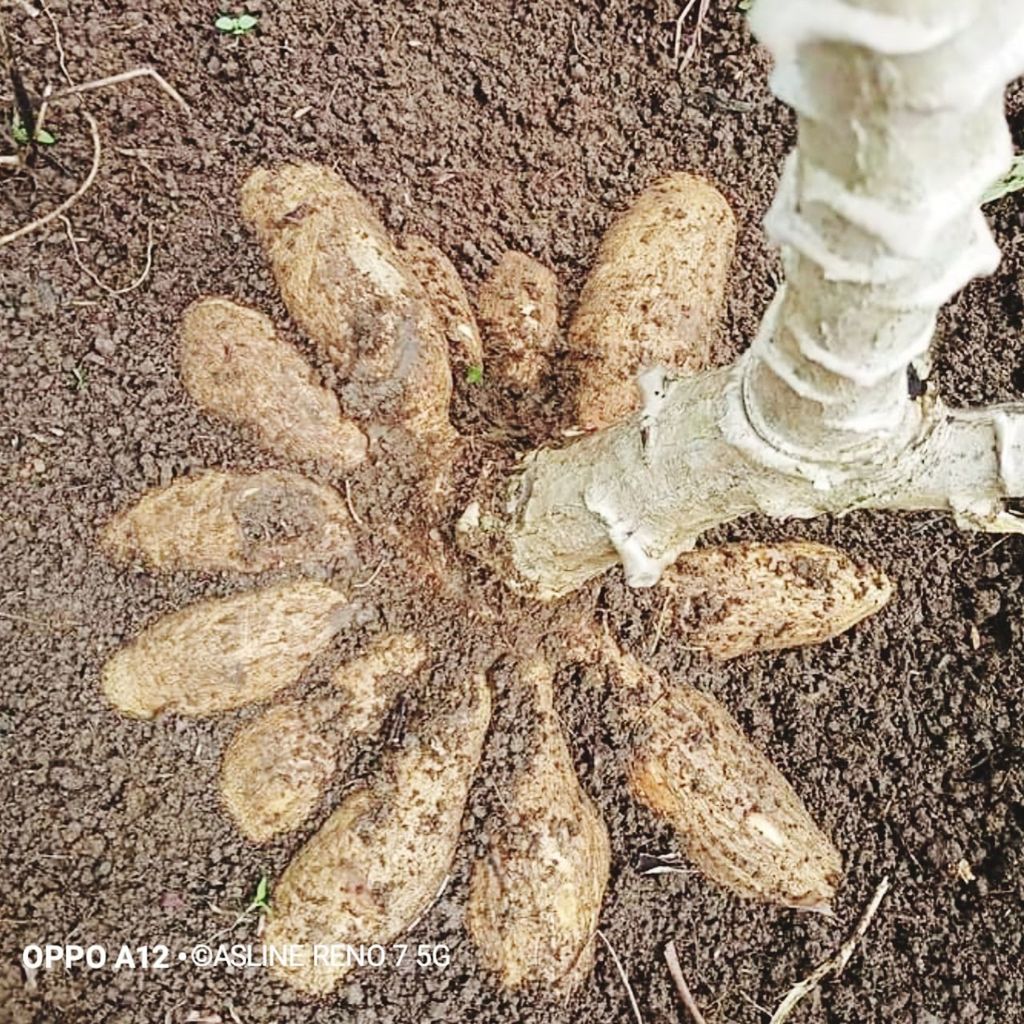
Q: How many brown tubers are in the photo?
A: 12